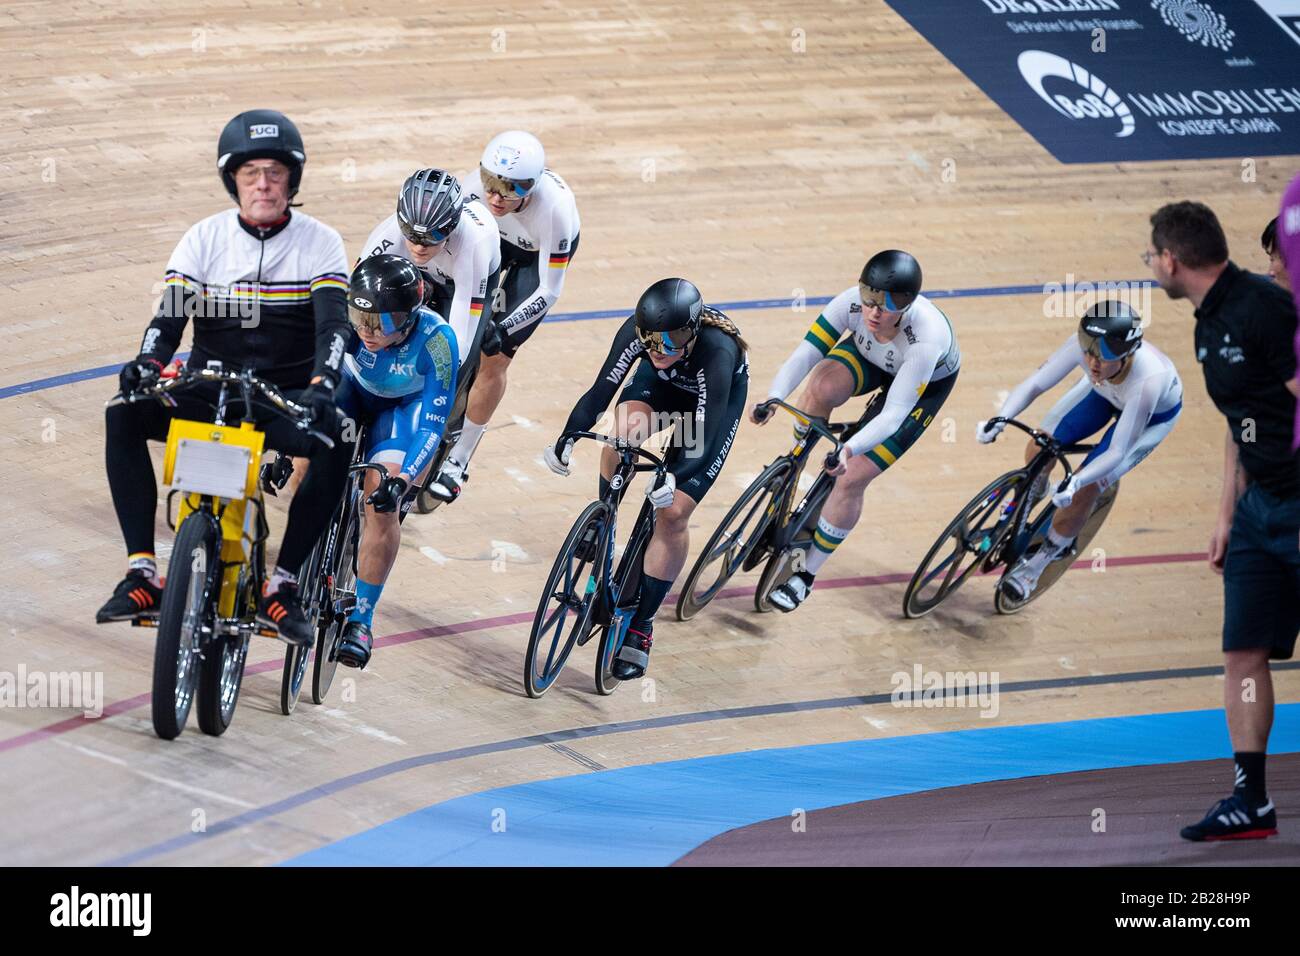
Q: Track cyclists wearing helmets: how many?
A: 6